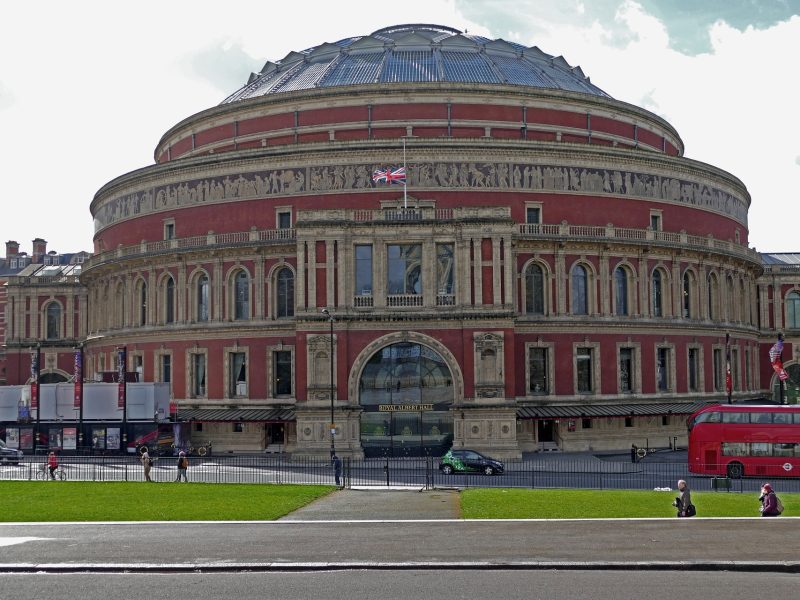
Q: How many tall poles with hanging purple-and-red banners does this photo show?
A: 5